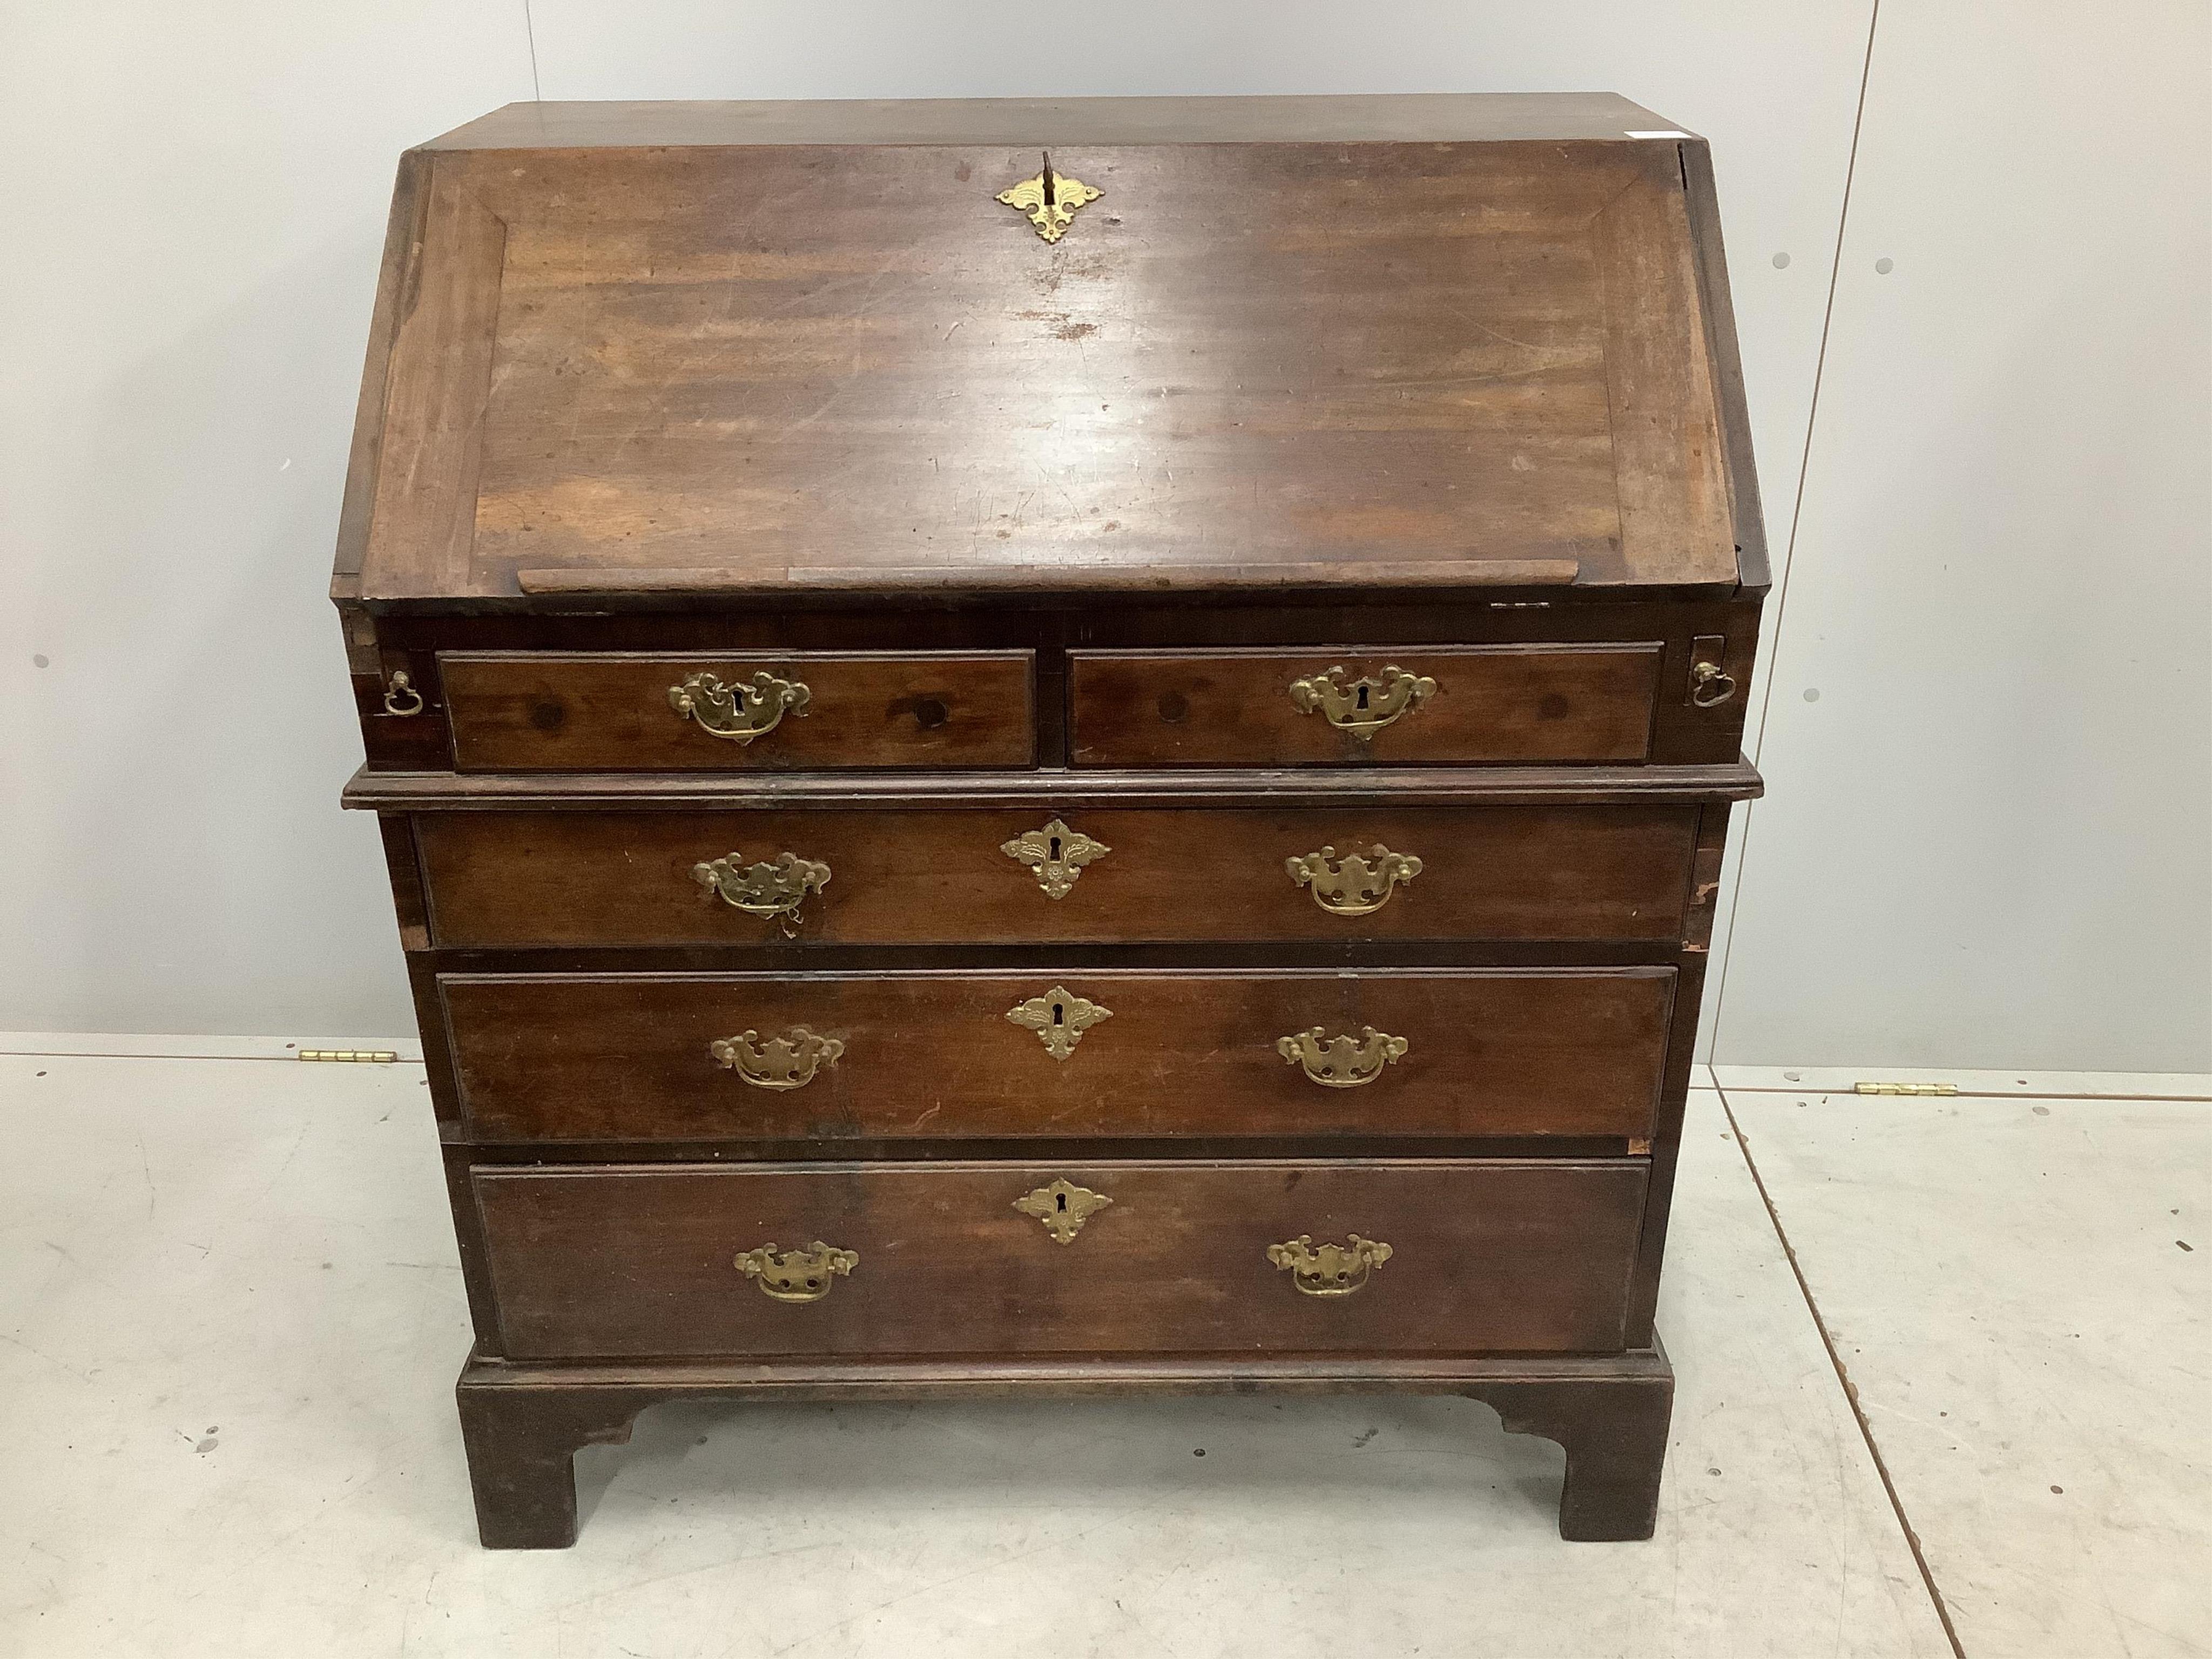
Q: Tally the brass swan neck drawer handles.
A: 8